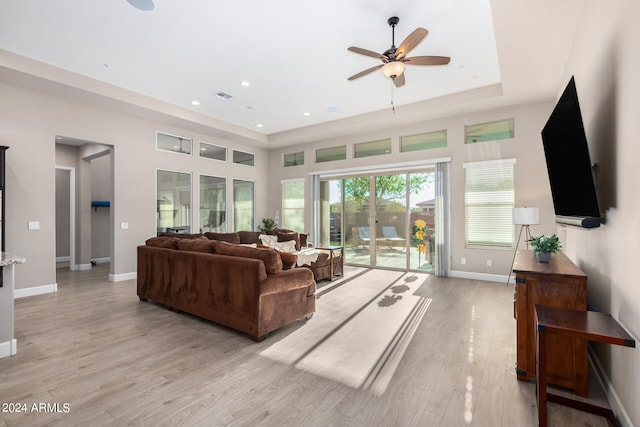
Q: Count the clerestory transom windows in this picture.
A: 8